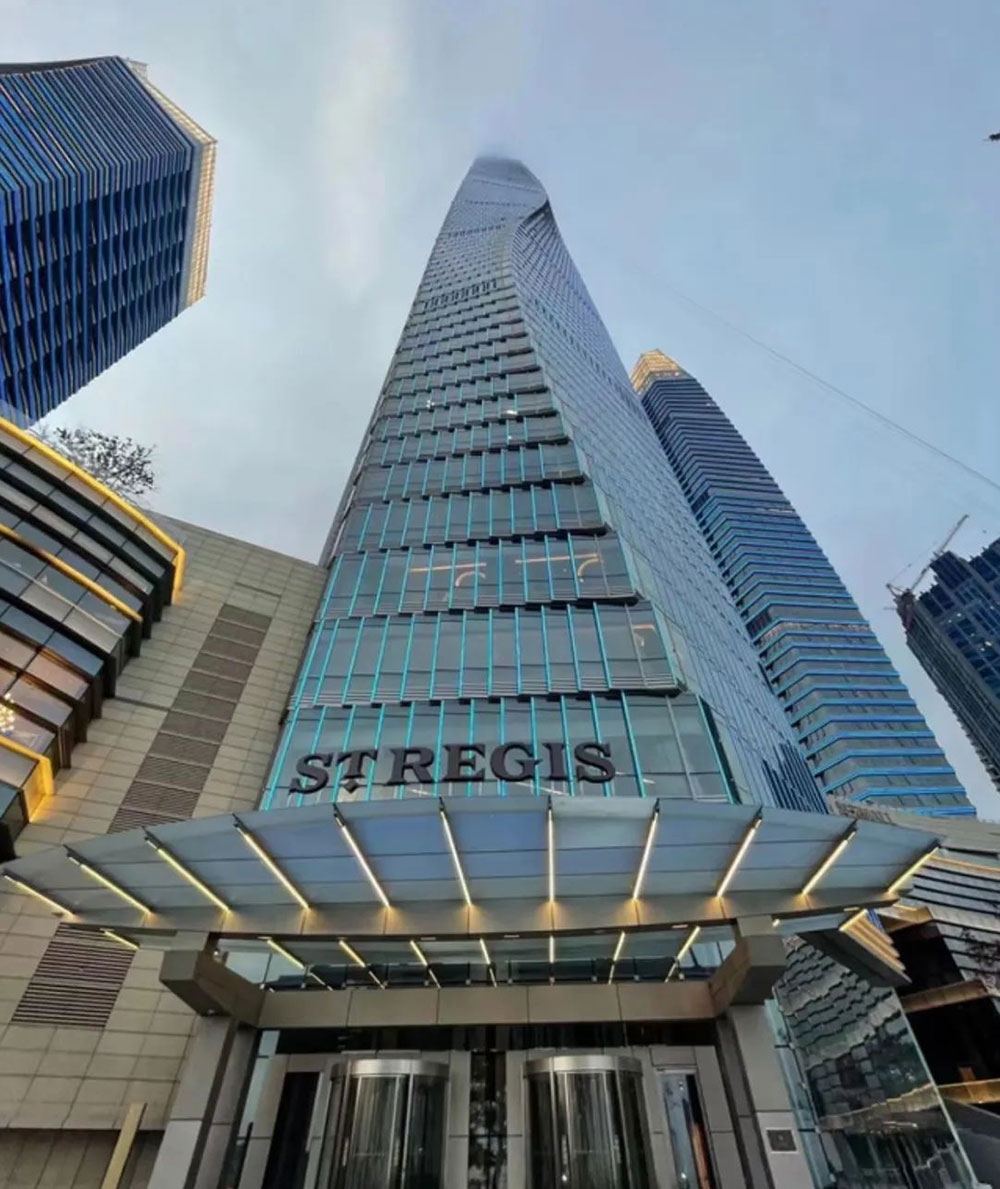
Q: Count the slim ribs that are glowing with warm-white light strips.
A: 11